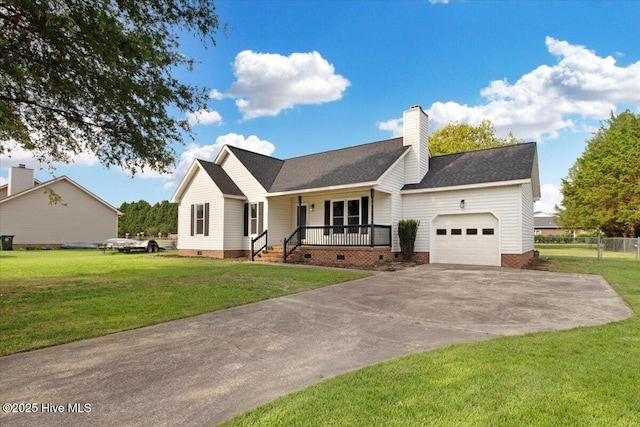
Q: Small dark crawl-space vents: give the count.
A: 5